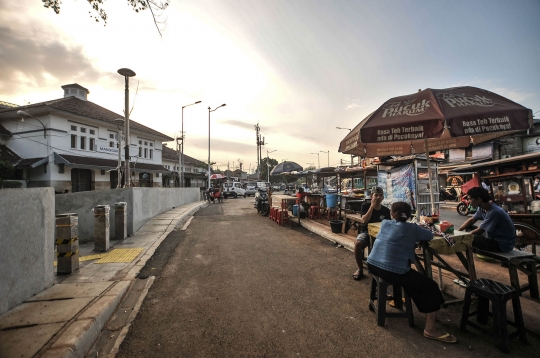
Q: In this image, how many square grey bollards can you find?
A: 3